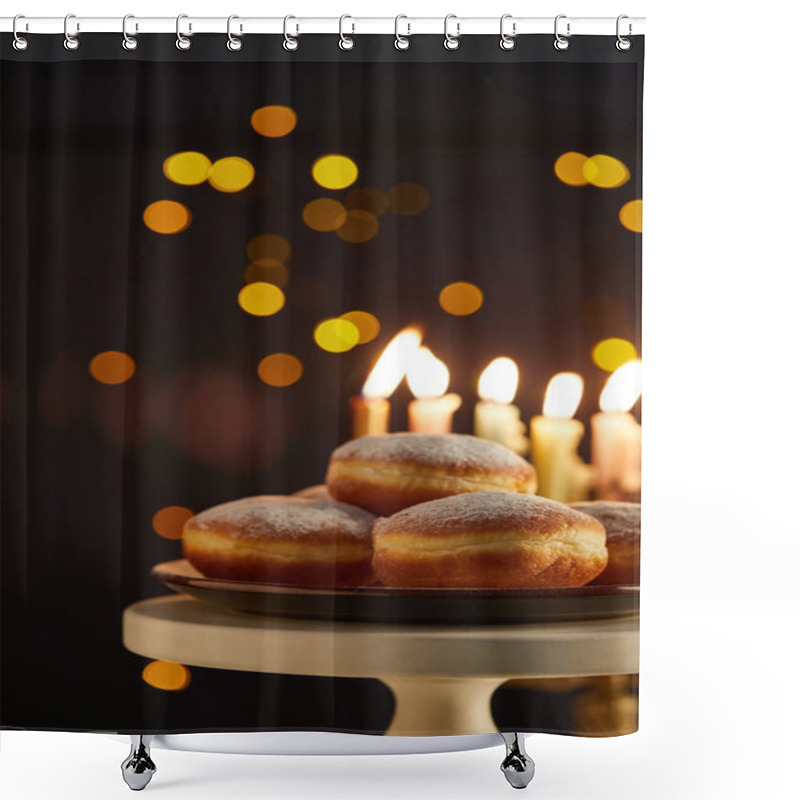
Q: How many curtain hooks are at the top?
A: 12